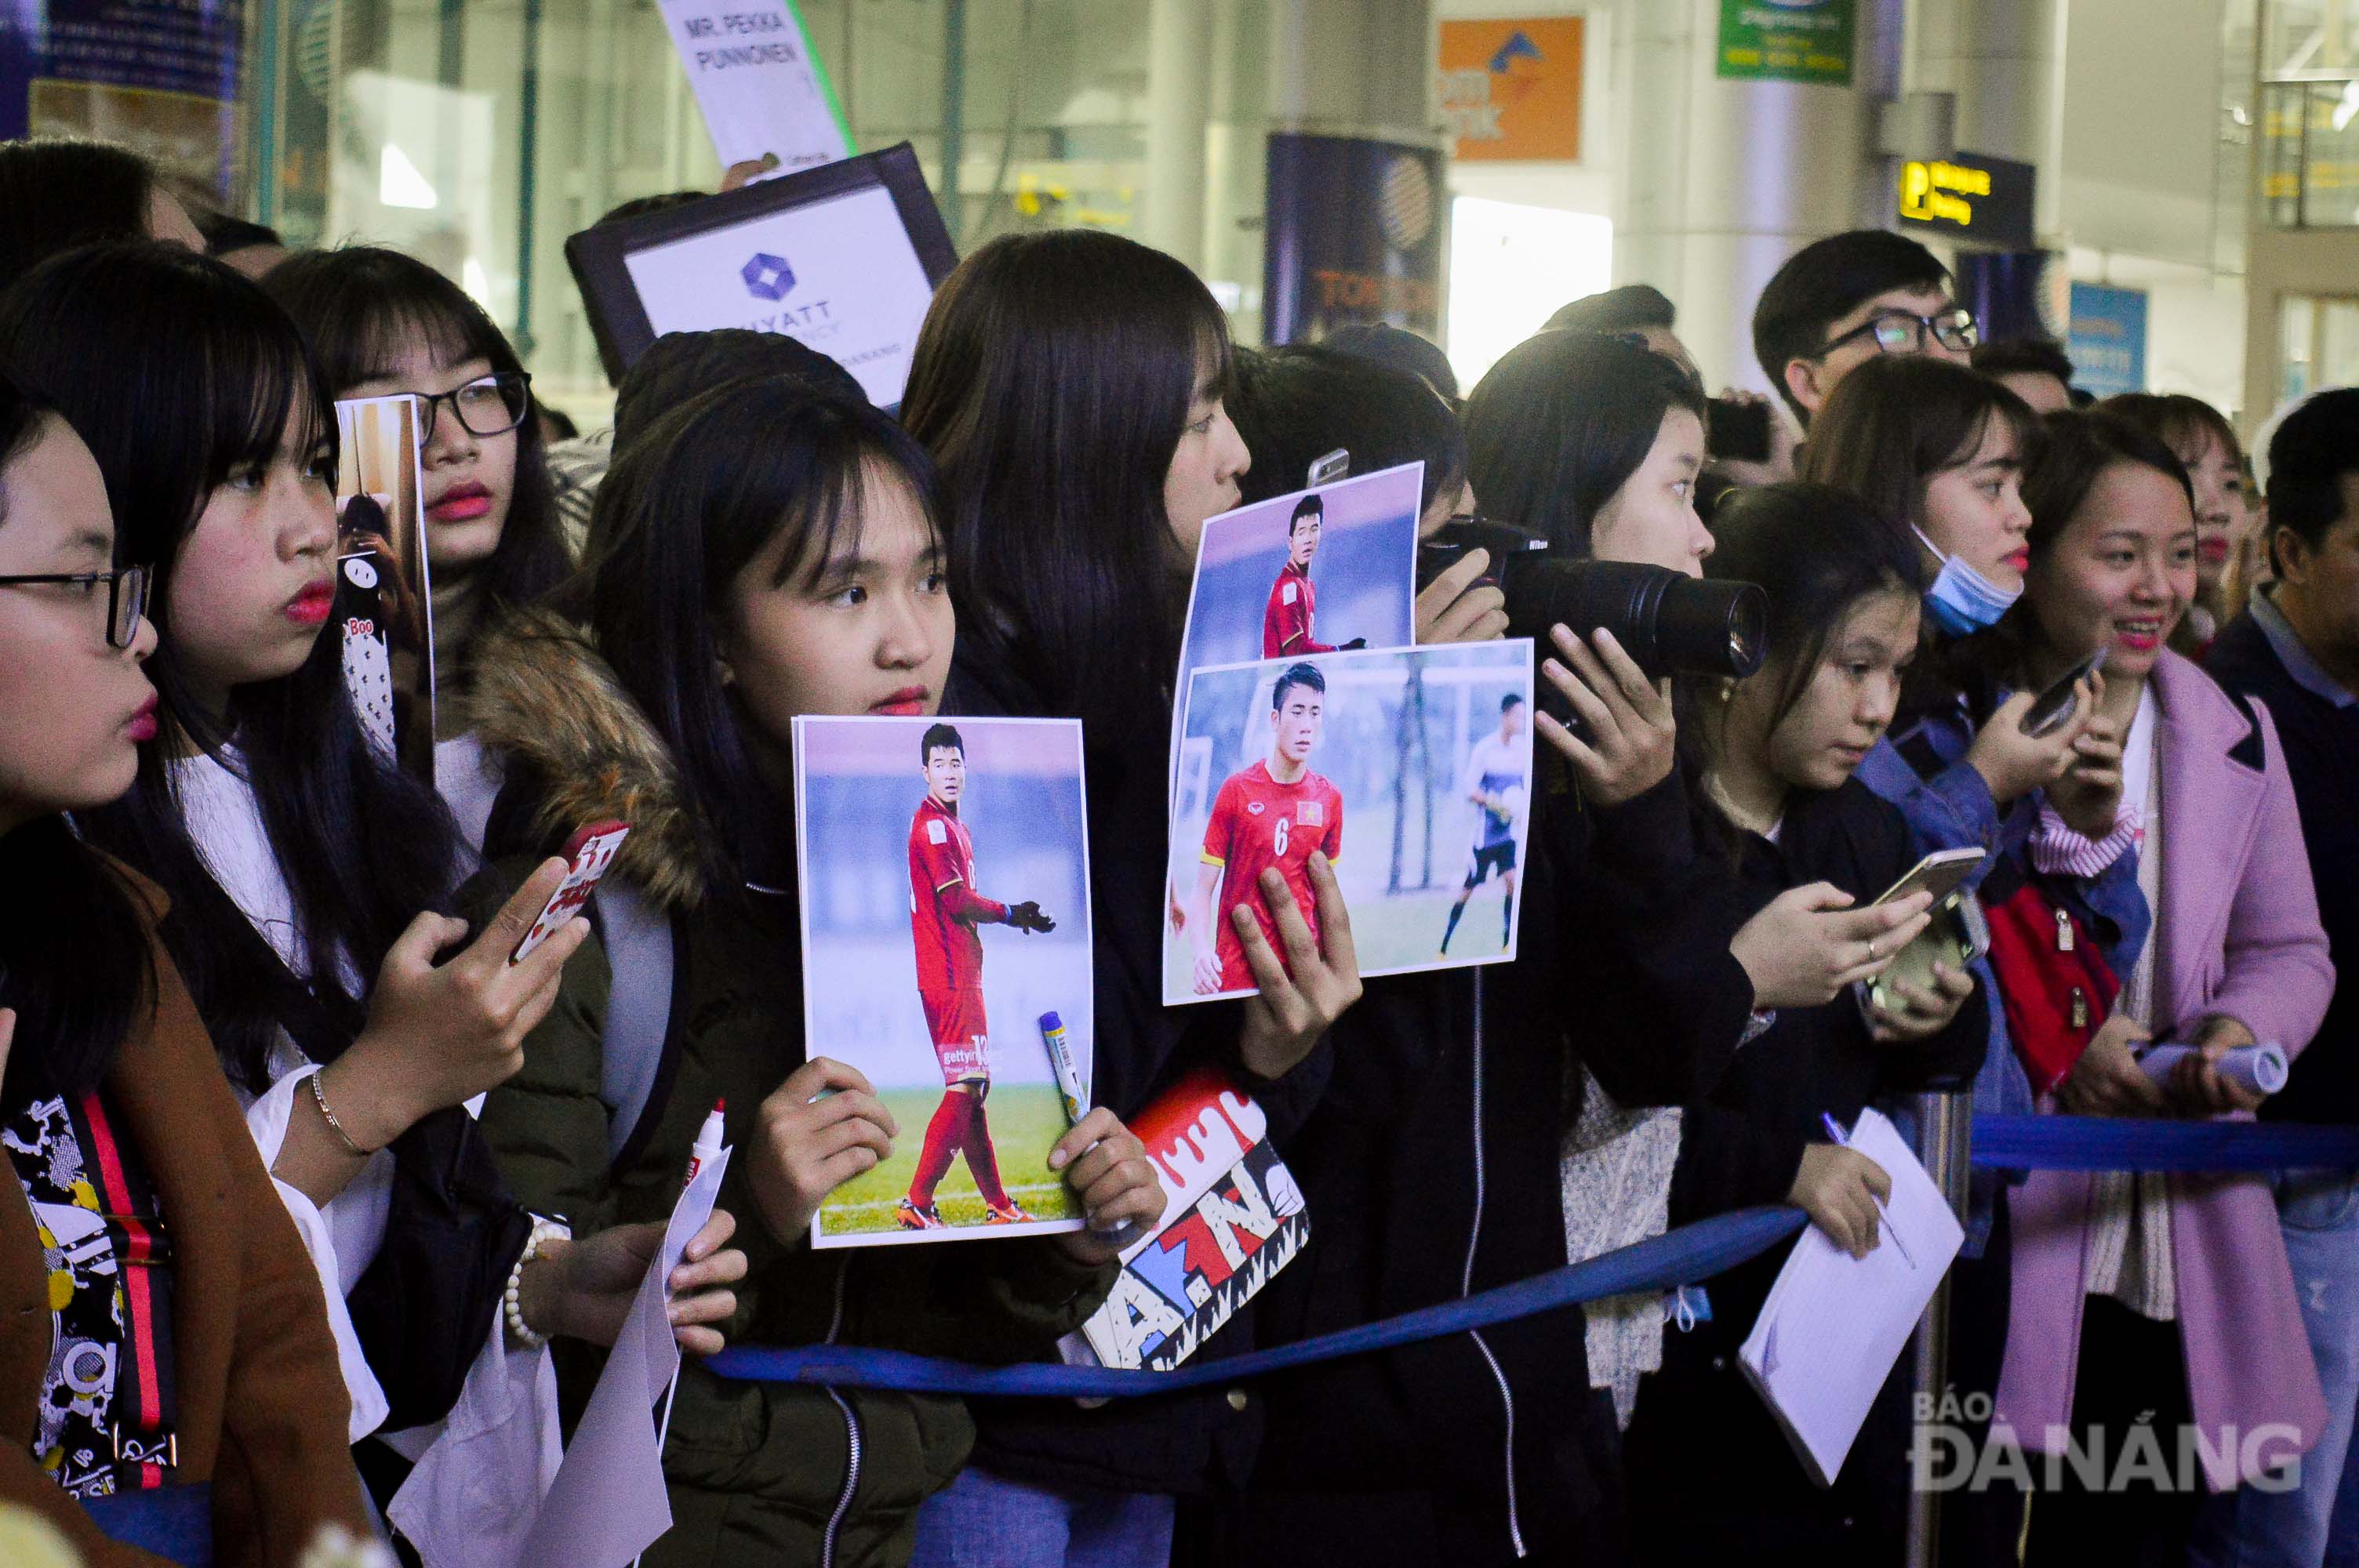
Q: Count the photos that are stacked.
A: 2